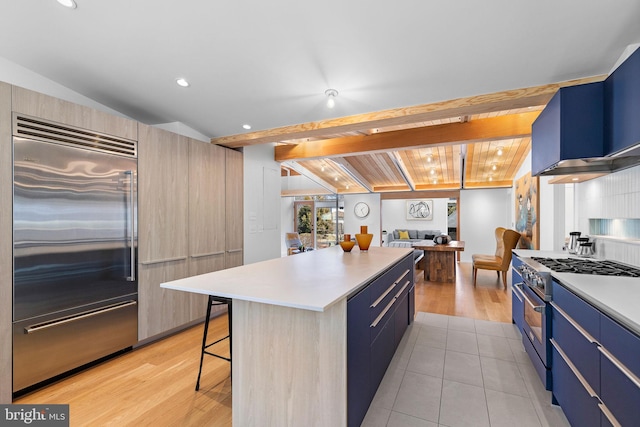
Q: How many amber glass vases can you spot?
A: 2